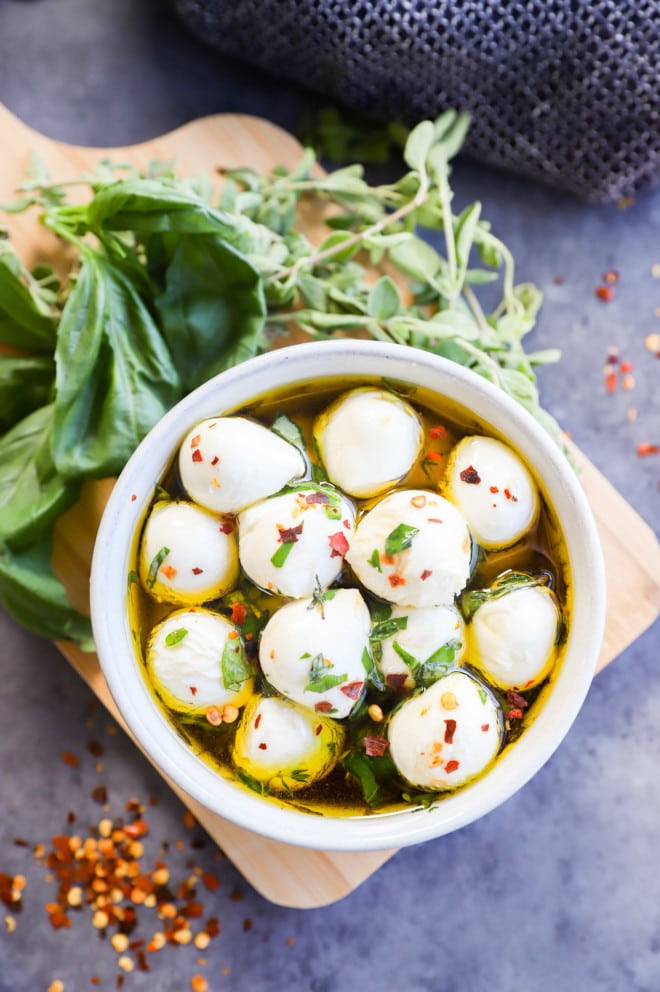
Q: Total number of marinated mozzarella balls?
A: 12